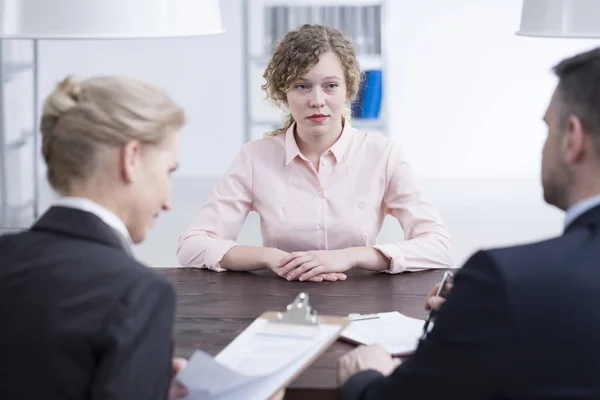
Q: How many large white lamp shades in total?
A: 2